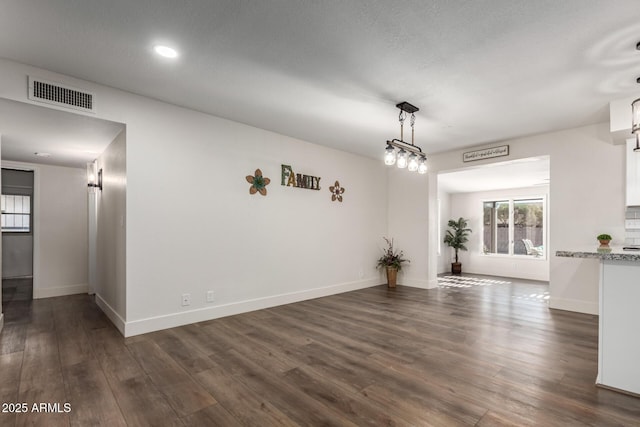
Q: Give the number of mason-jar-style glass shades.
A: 4